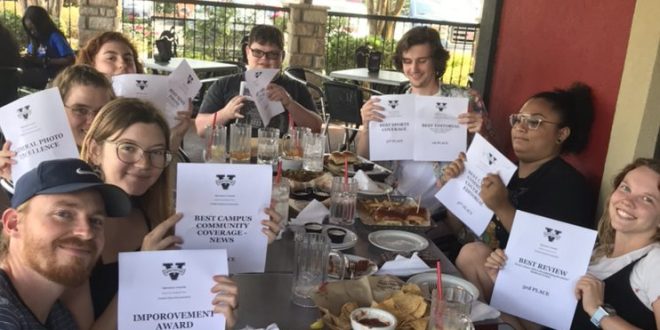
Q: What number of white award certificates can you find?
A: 10